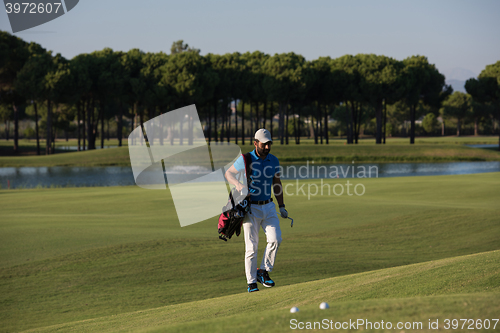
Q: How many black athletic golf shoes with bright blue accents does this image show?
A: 2